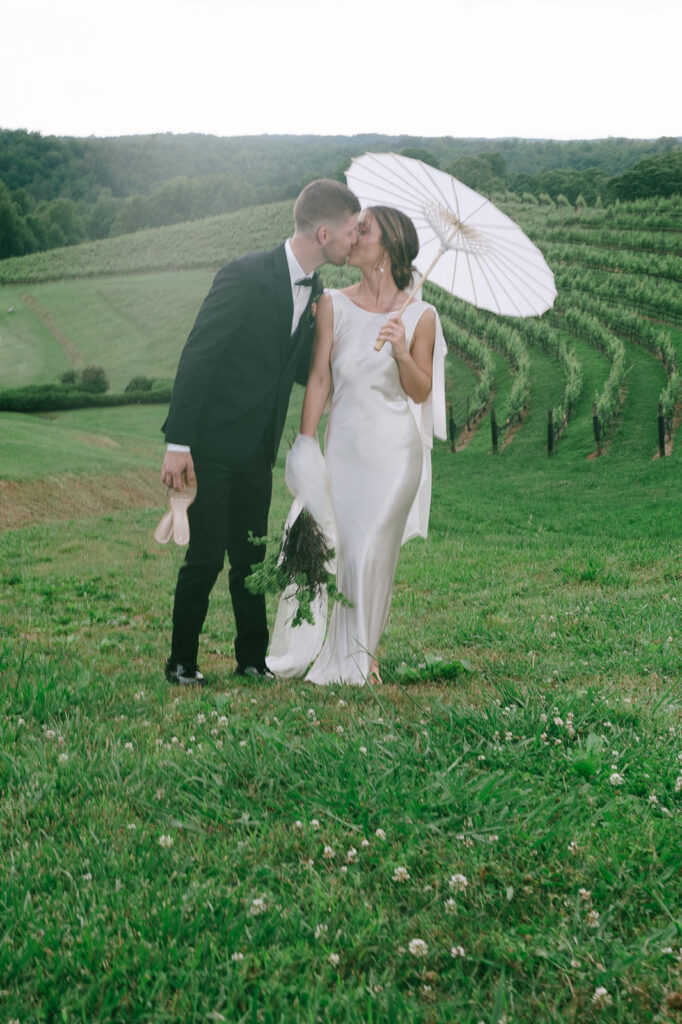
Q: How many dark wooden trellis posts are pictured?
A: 5